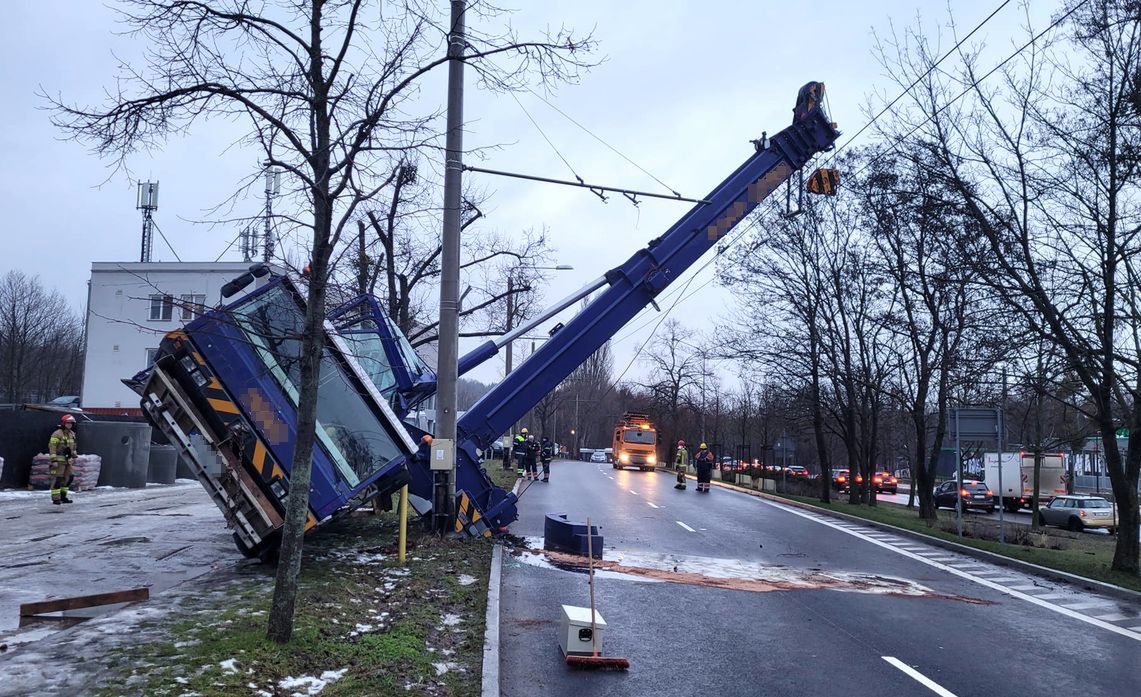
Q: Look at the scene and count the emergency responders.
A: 6